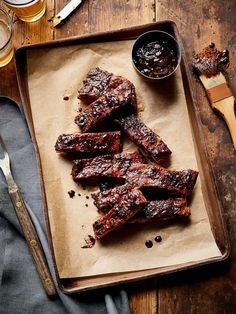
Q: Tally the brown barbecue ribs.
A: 9